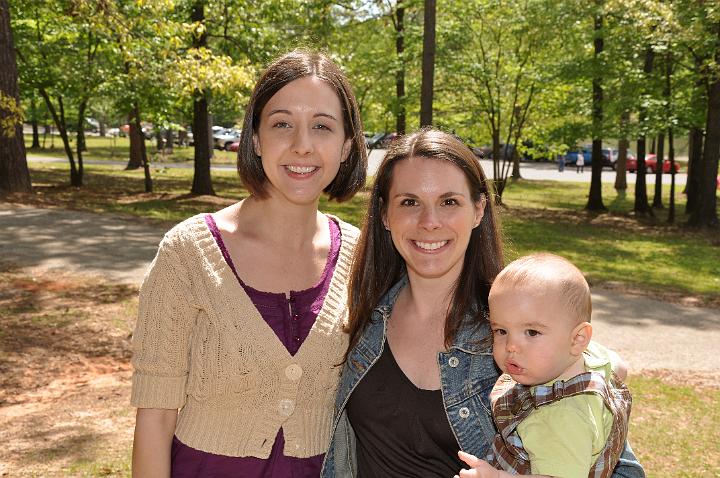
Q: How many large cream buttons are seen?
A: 2